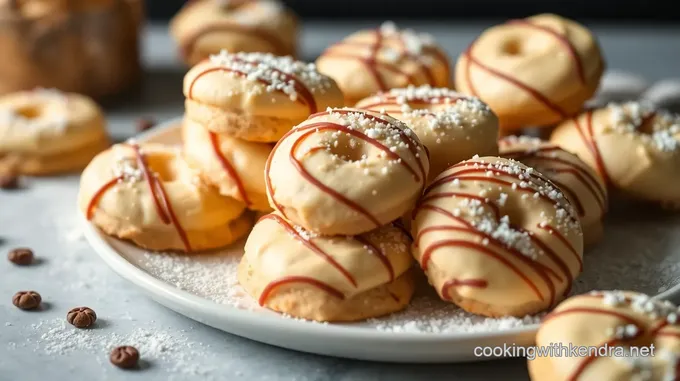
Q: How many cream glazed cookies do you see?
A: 14